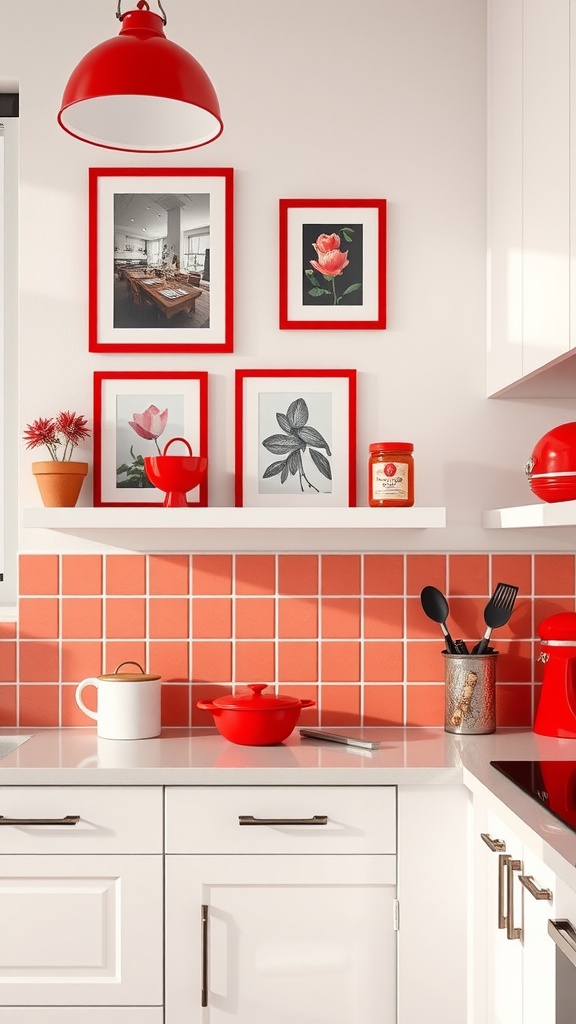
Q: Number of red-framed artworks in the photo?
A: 4